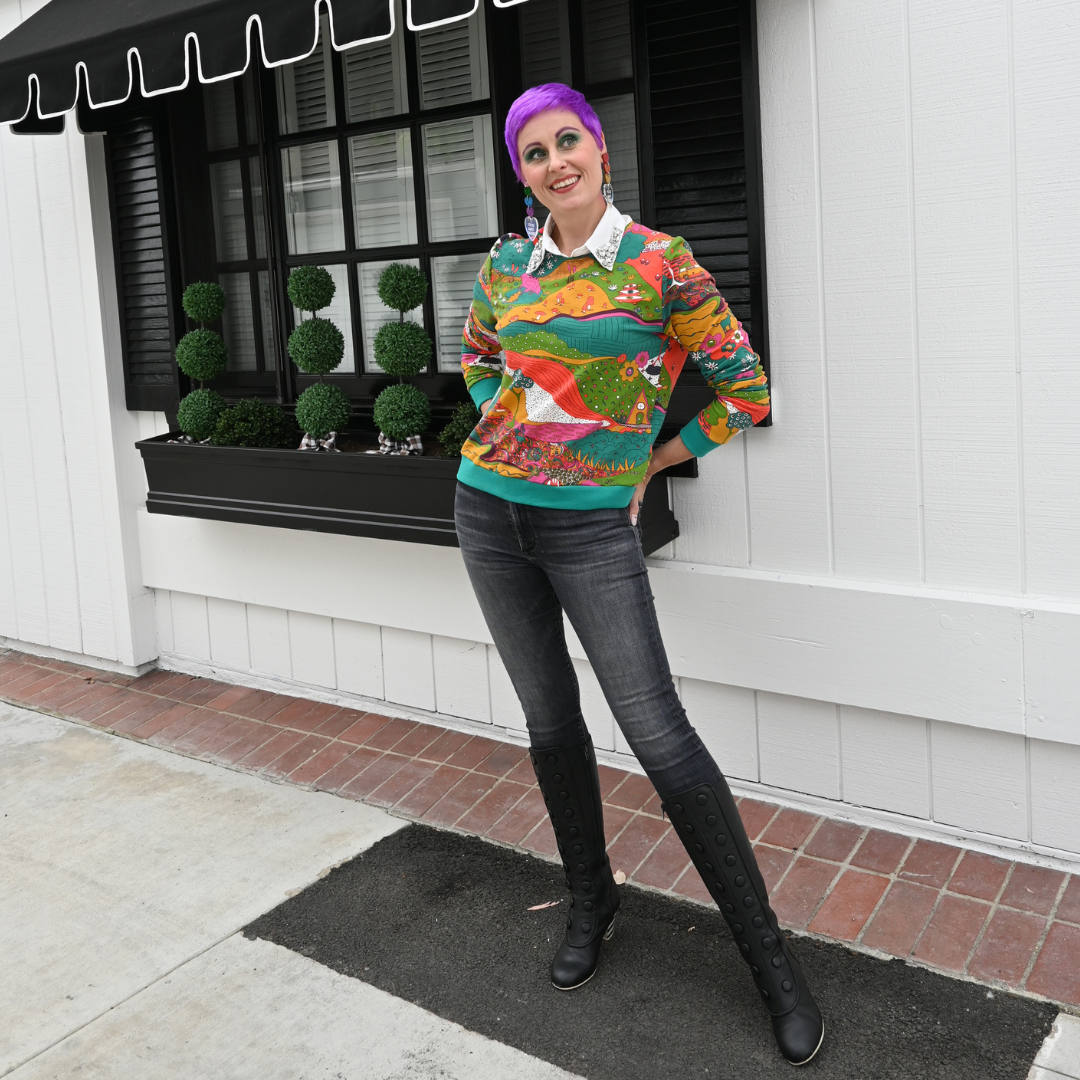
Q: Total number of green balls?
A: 9